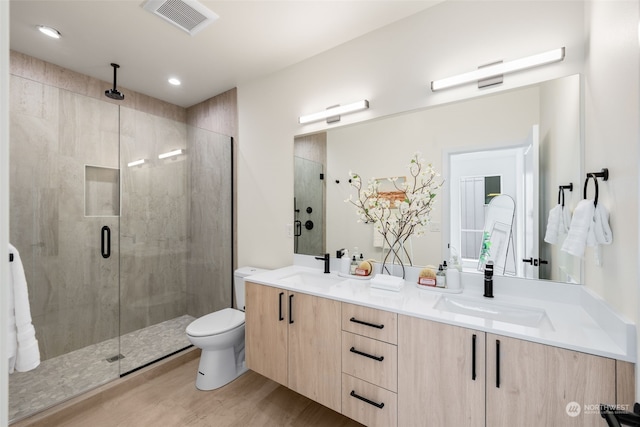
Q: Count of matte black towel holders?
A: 2